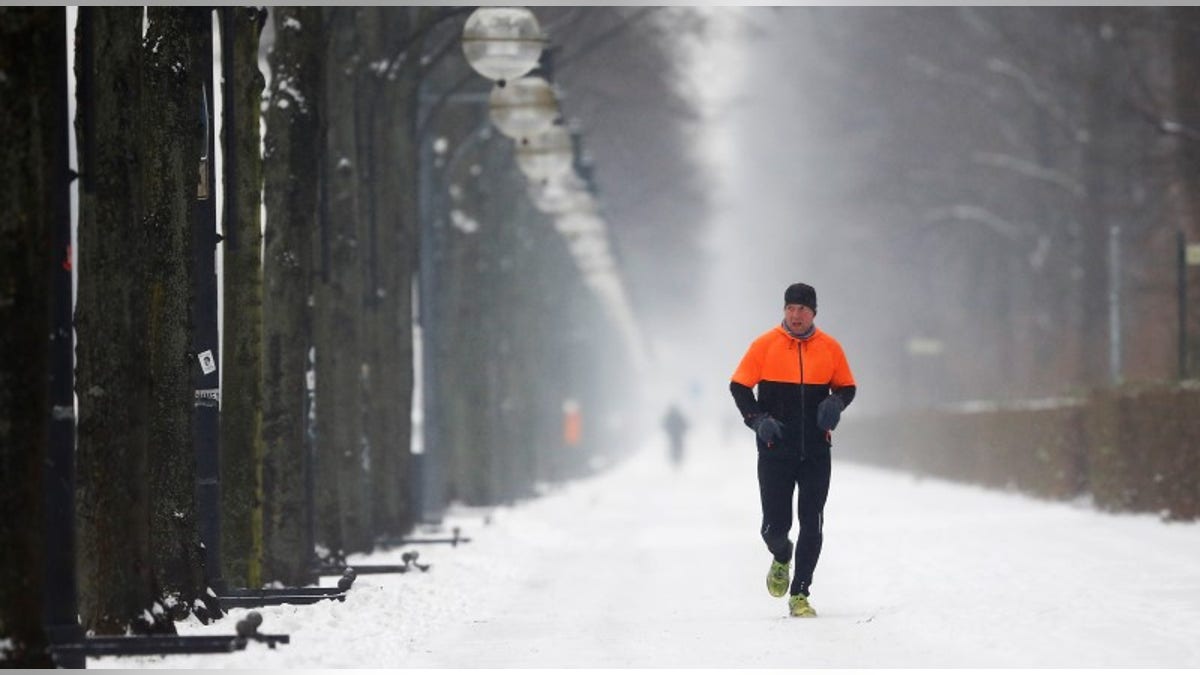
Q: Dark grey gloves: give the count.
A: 2